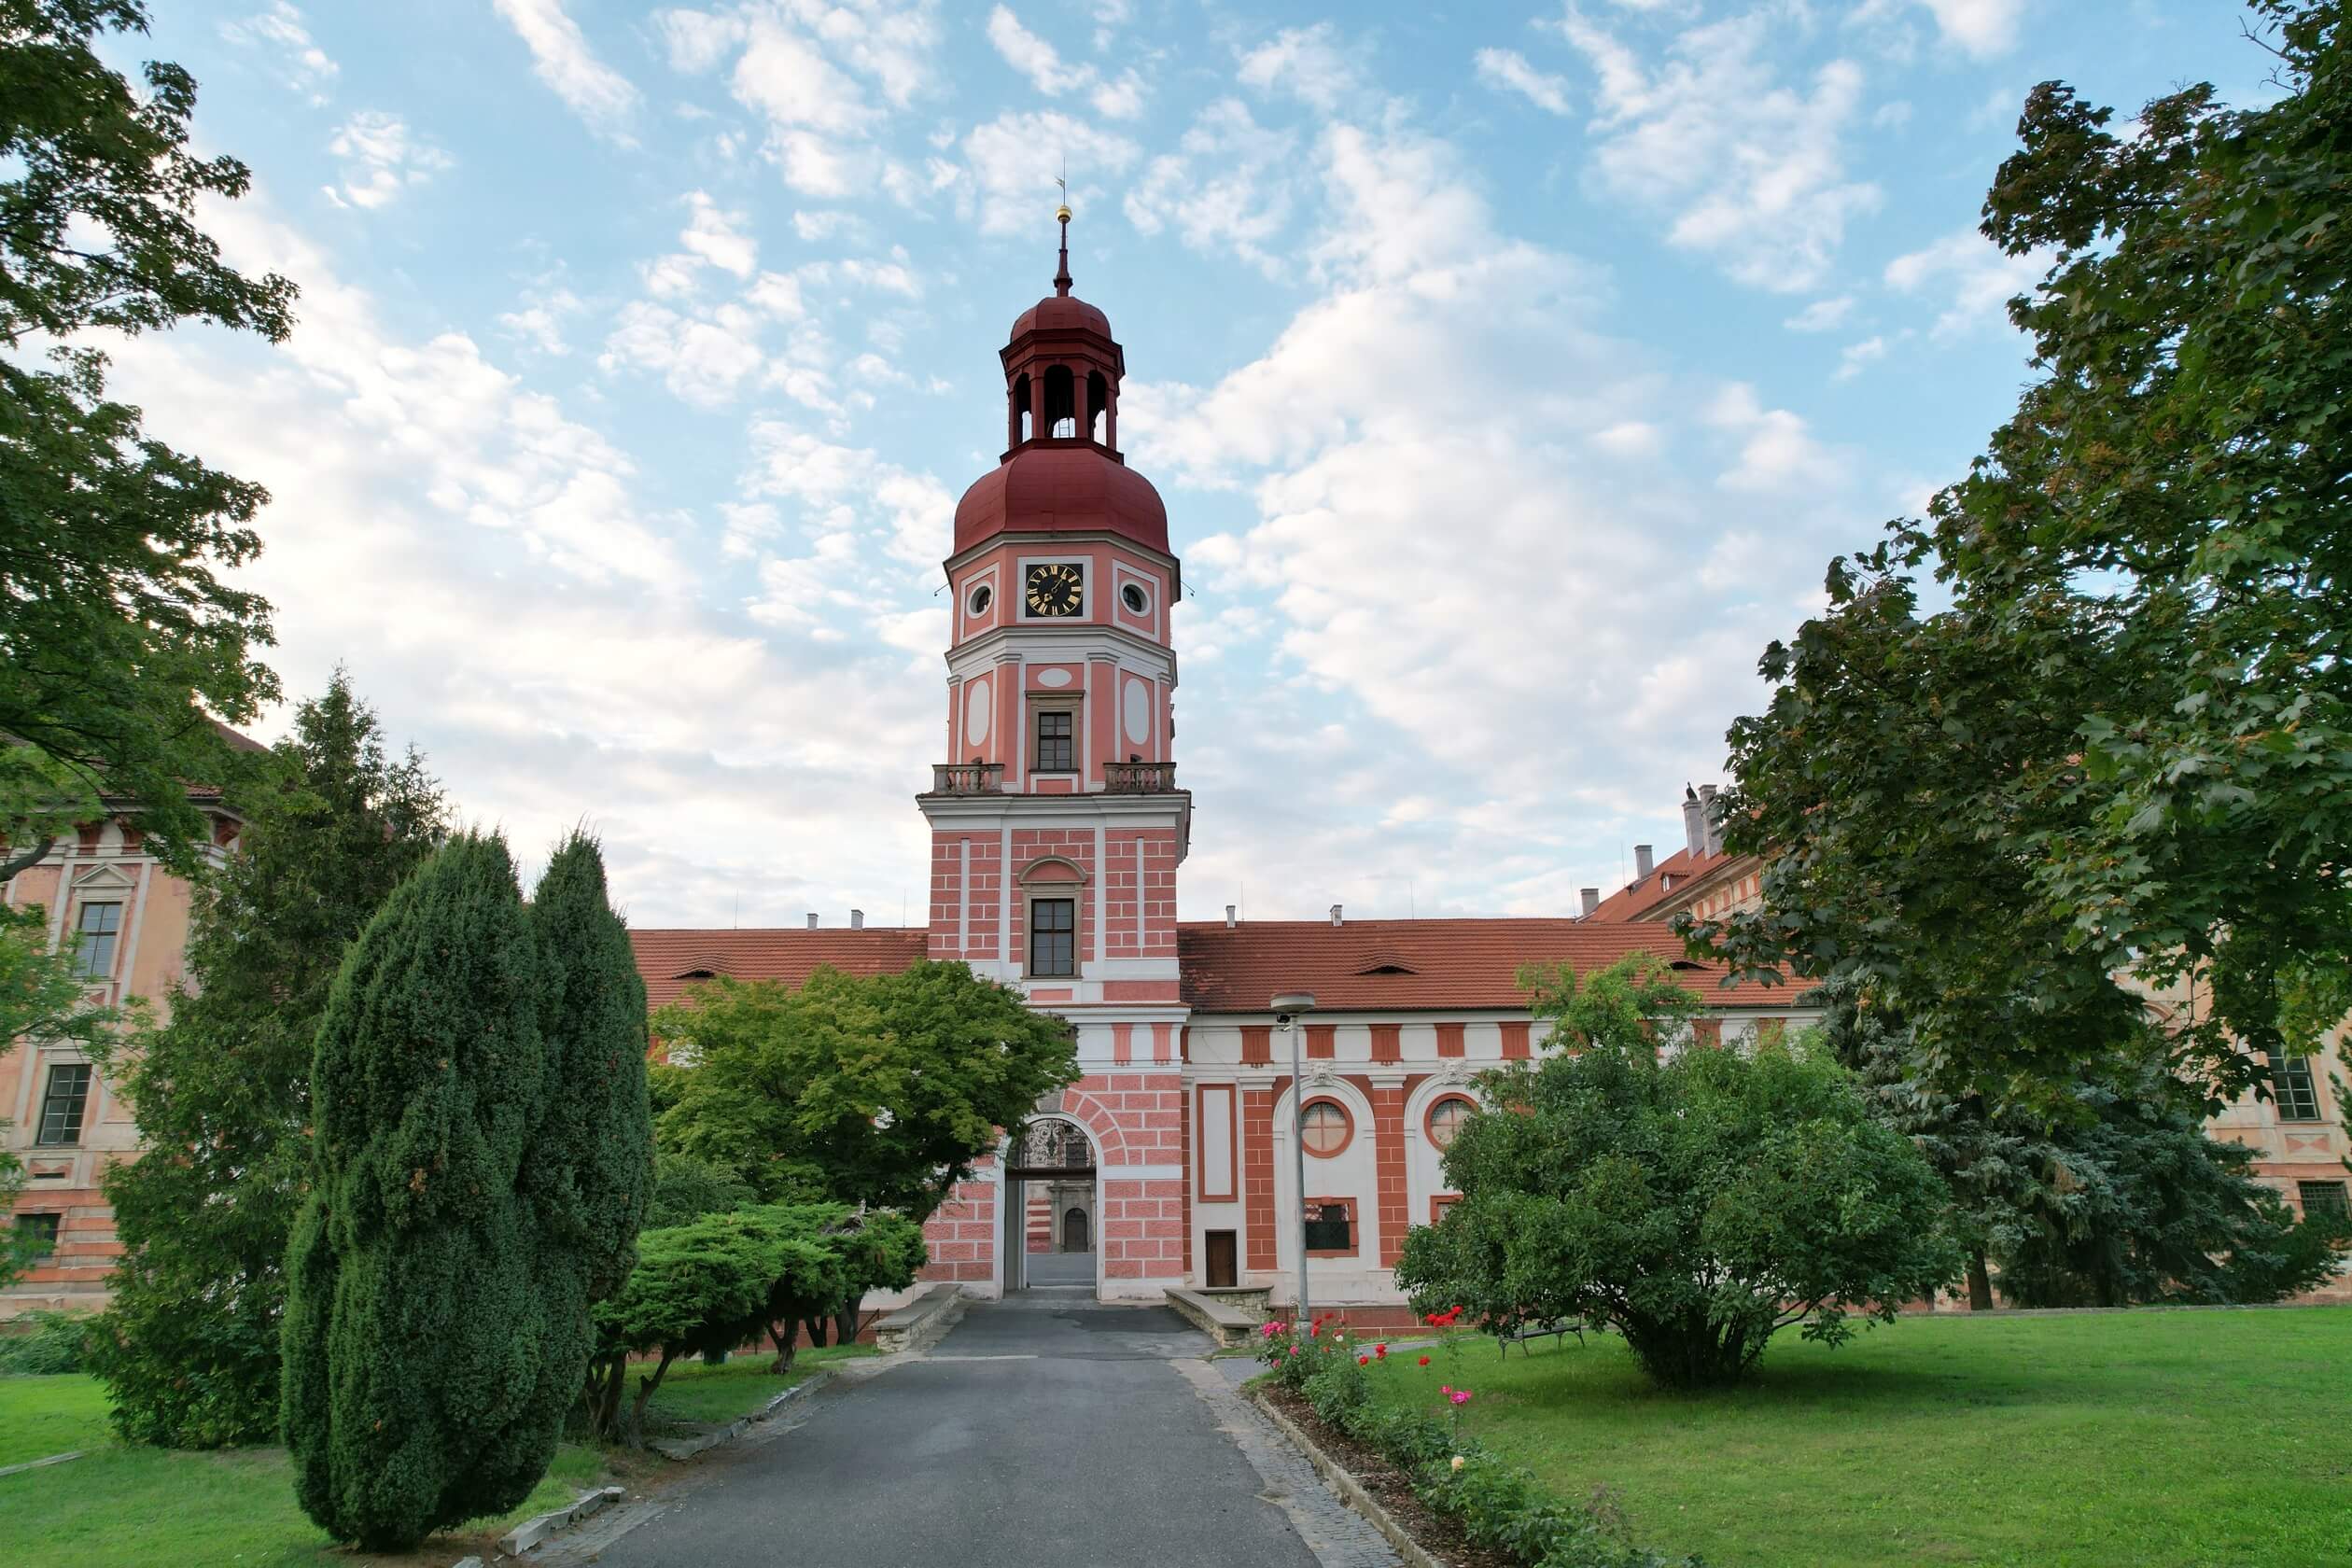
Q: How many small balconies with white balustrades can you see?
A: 2